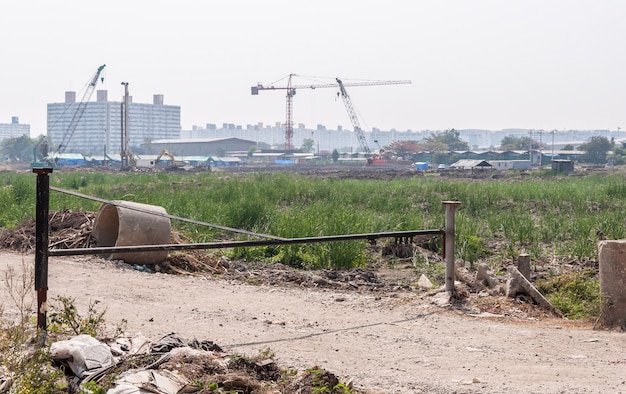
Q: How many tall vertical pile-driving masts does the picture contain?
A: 1